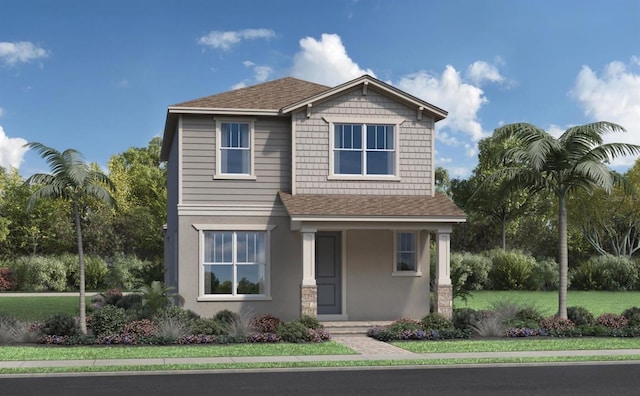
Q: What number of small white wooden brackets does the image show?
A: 3